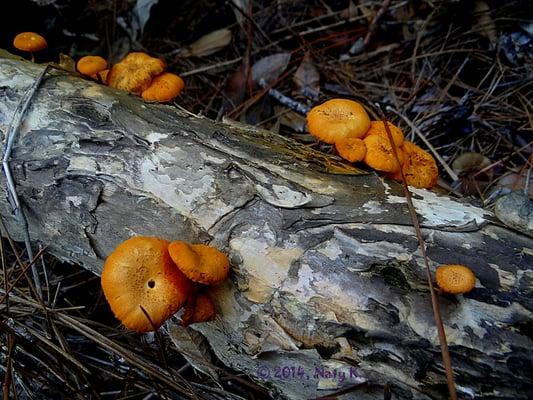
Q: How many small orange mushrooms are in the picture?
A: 13